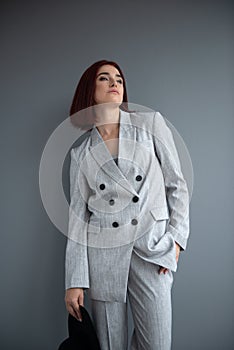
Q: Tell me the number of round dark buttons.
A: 6